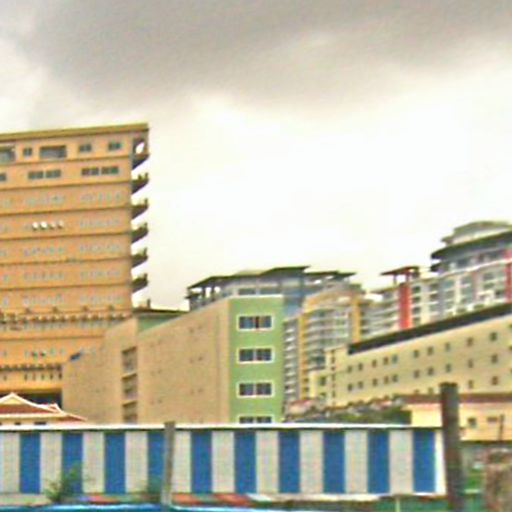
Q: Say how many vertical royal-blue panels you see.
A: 10